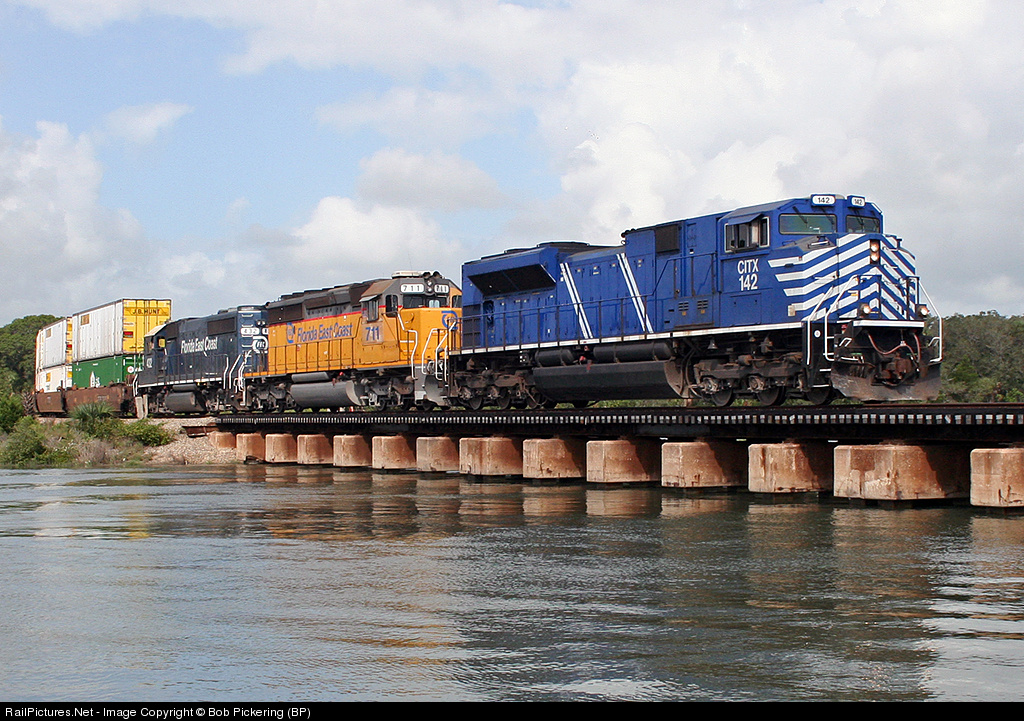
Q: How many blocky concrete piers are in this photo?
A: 14